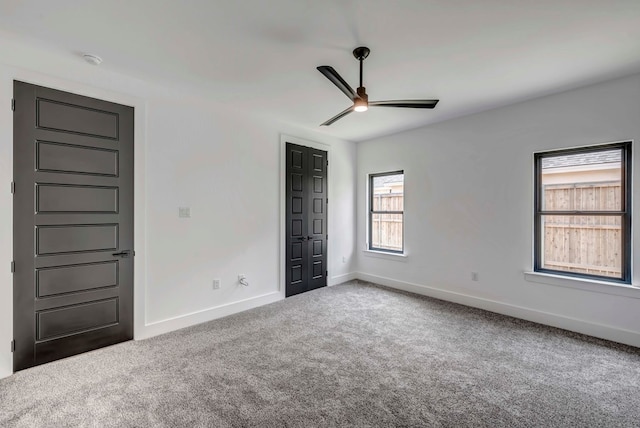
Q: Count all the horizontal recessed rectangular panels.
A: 6